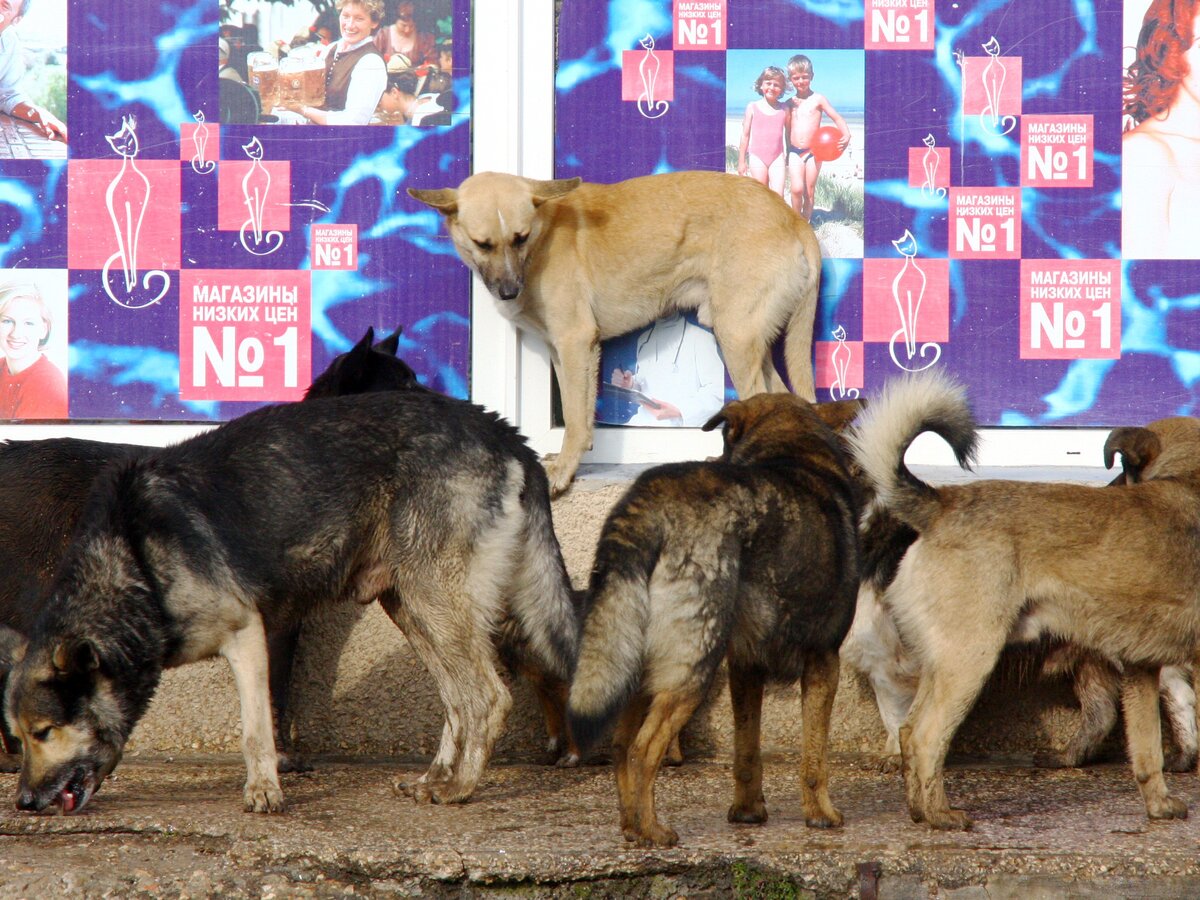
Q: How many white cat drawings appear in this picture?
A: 8